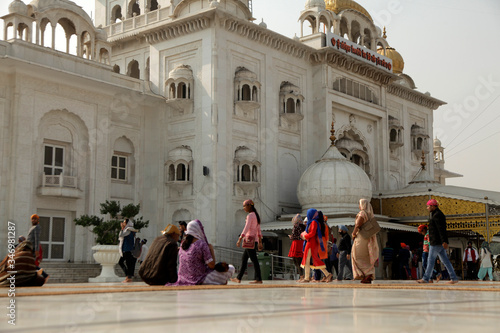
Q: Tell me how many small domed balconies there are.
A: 7